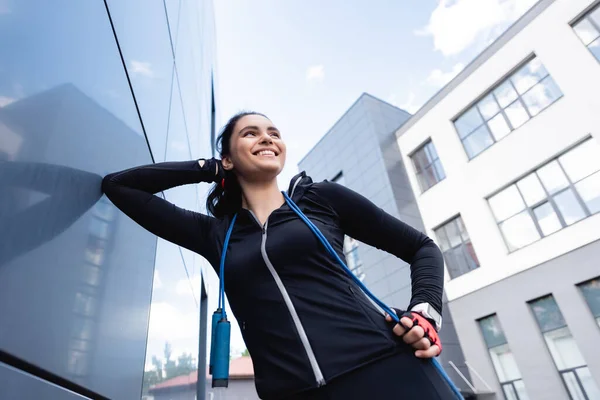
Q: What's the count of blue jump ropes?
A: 1